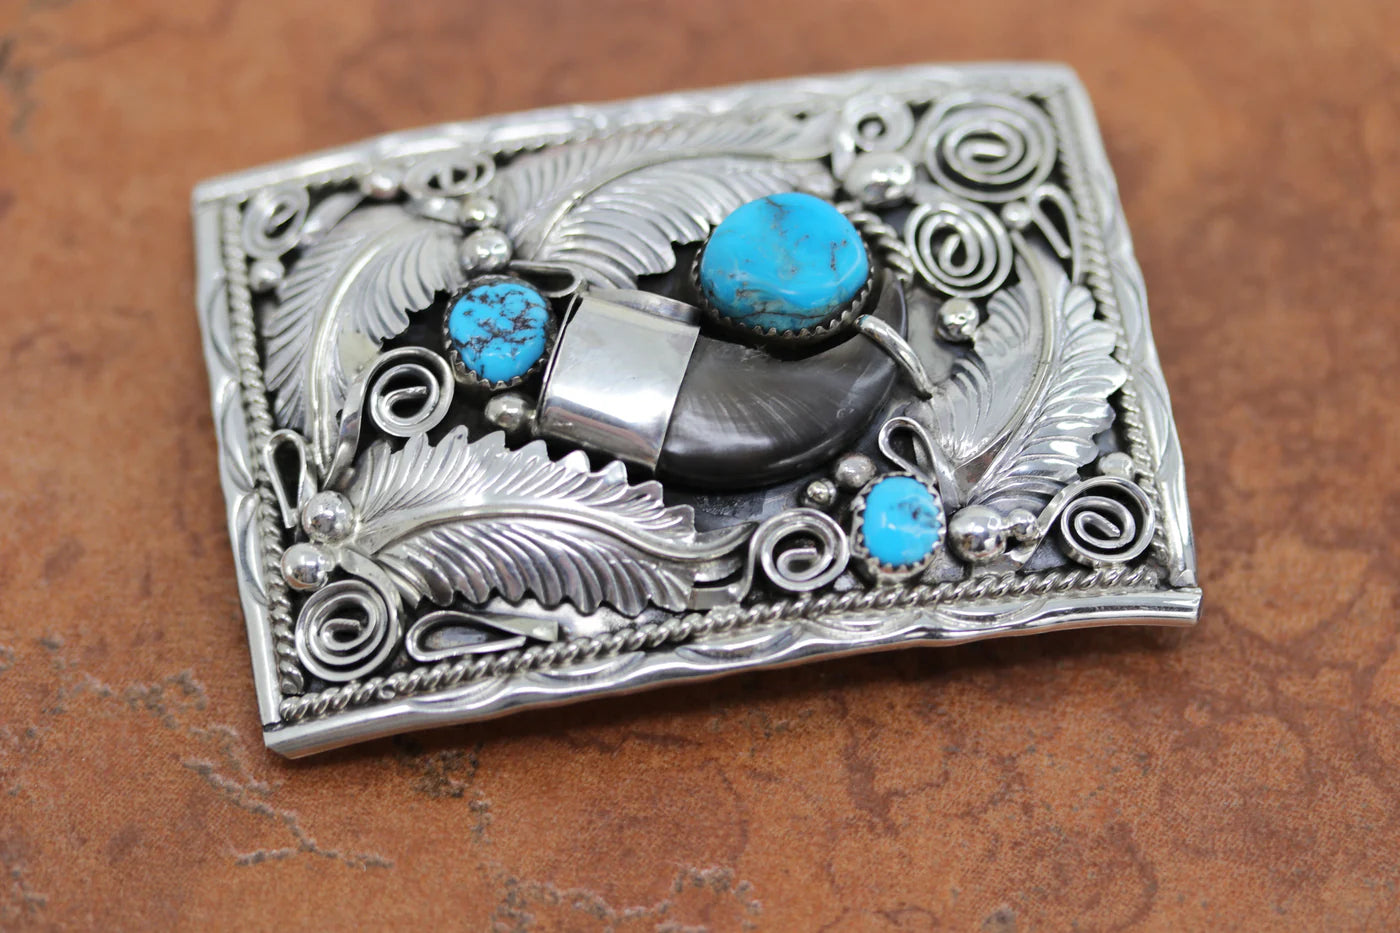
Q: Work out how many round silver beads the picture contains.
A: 15